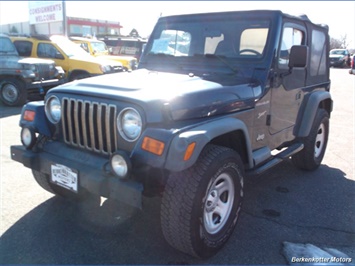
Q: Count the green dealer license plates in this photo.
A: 0